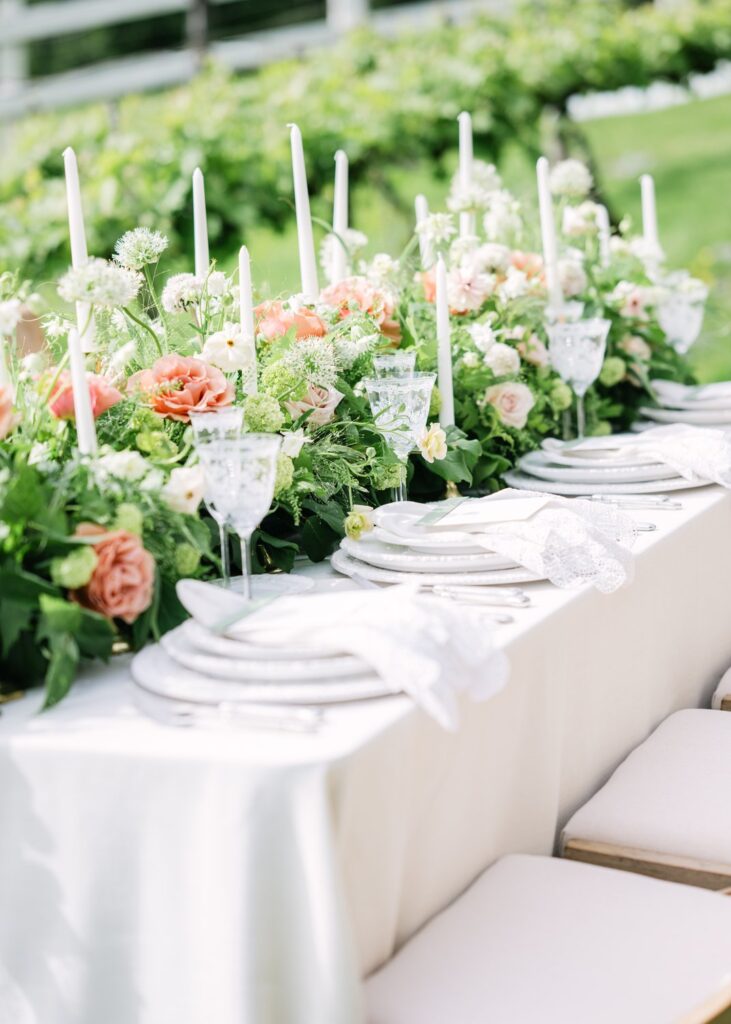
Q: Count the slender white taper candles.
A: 12